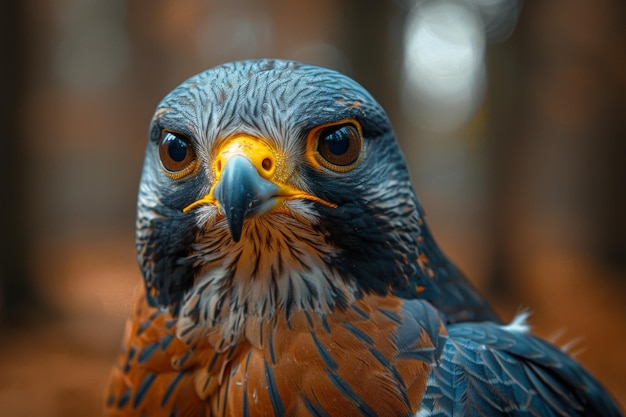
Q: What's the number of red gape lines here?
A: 0